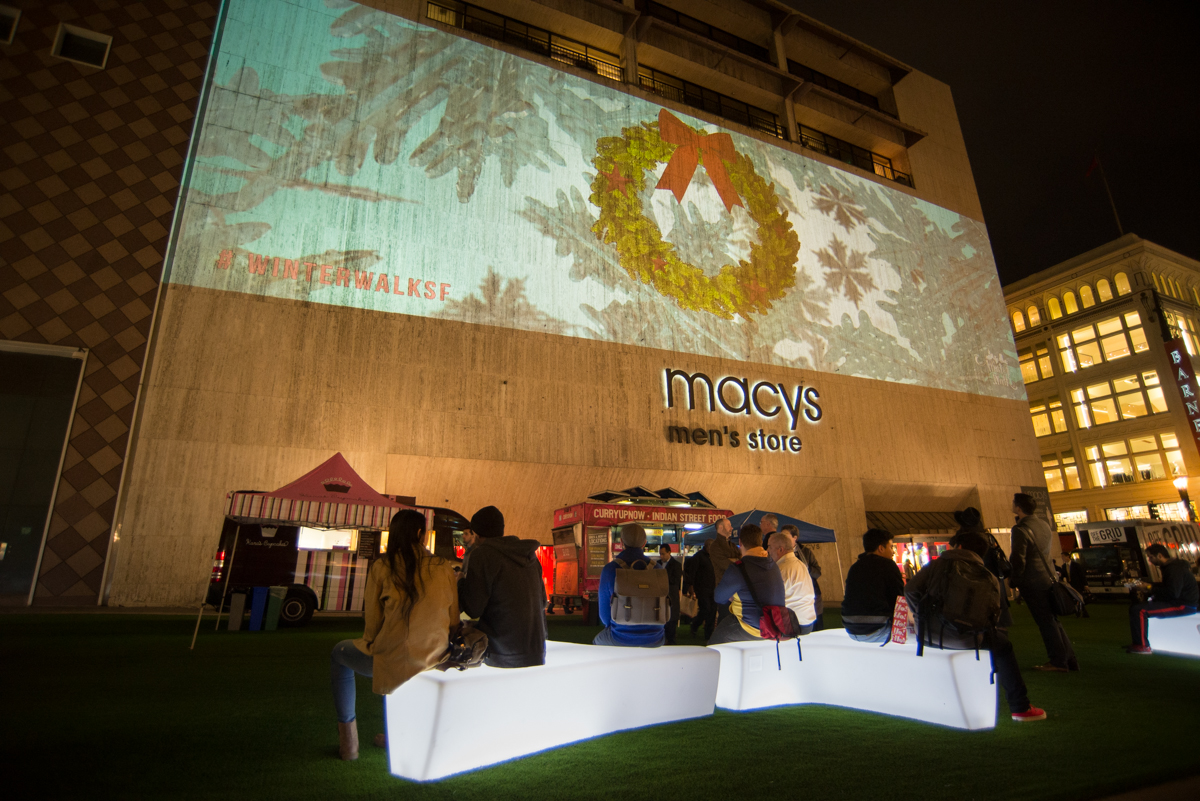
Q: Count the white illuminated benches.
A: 3